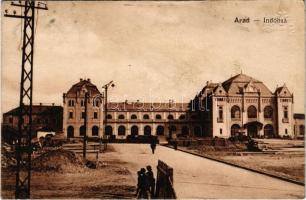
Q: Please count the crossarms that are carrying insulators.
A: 2